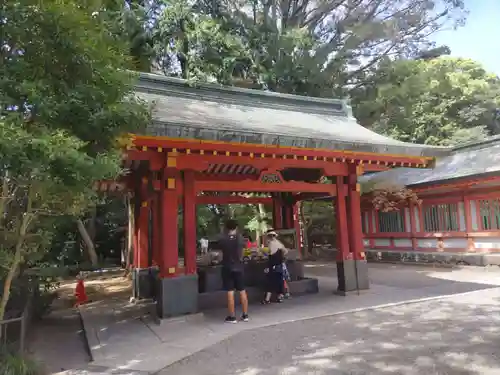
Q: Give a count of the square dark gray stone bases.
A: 3